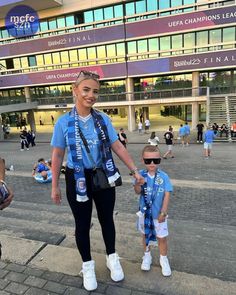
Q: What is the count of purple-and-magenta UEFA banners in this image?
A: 2